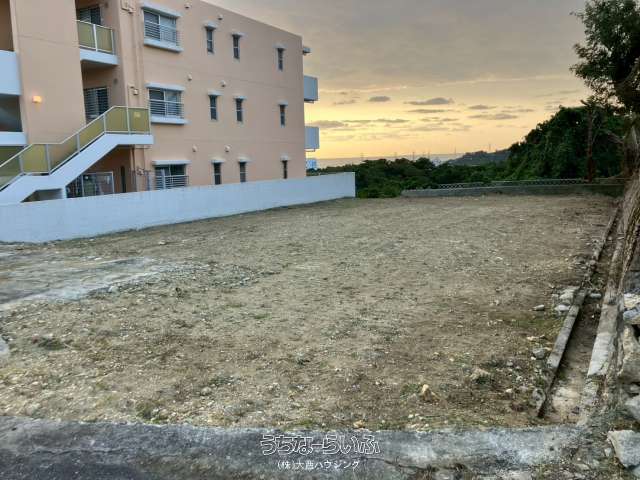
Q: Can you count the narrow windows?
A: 9